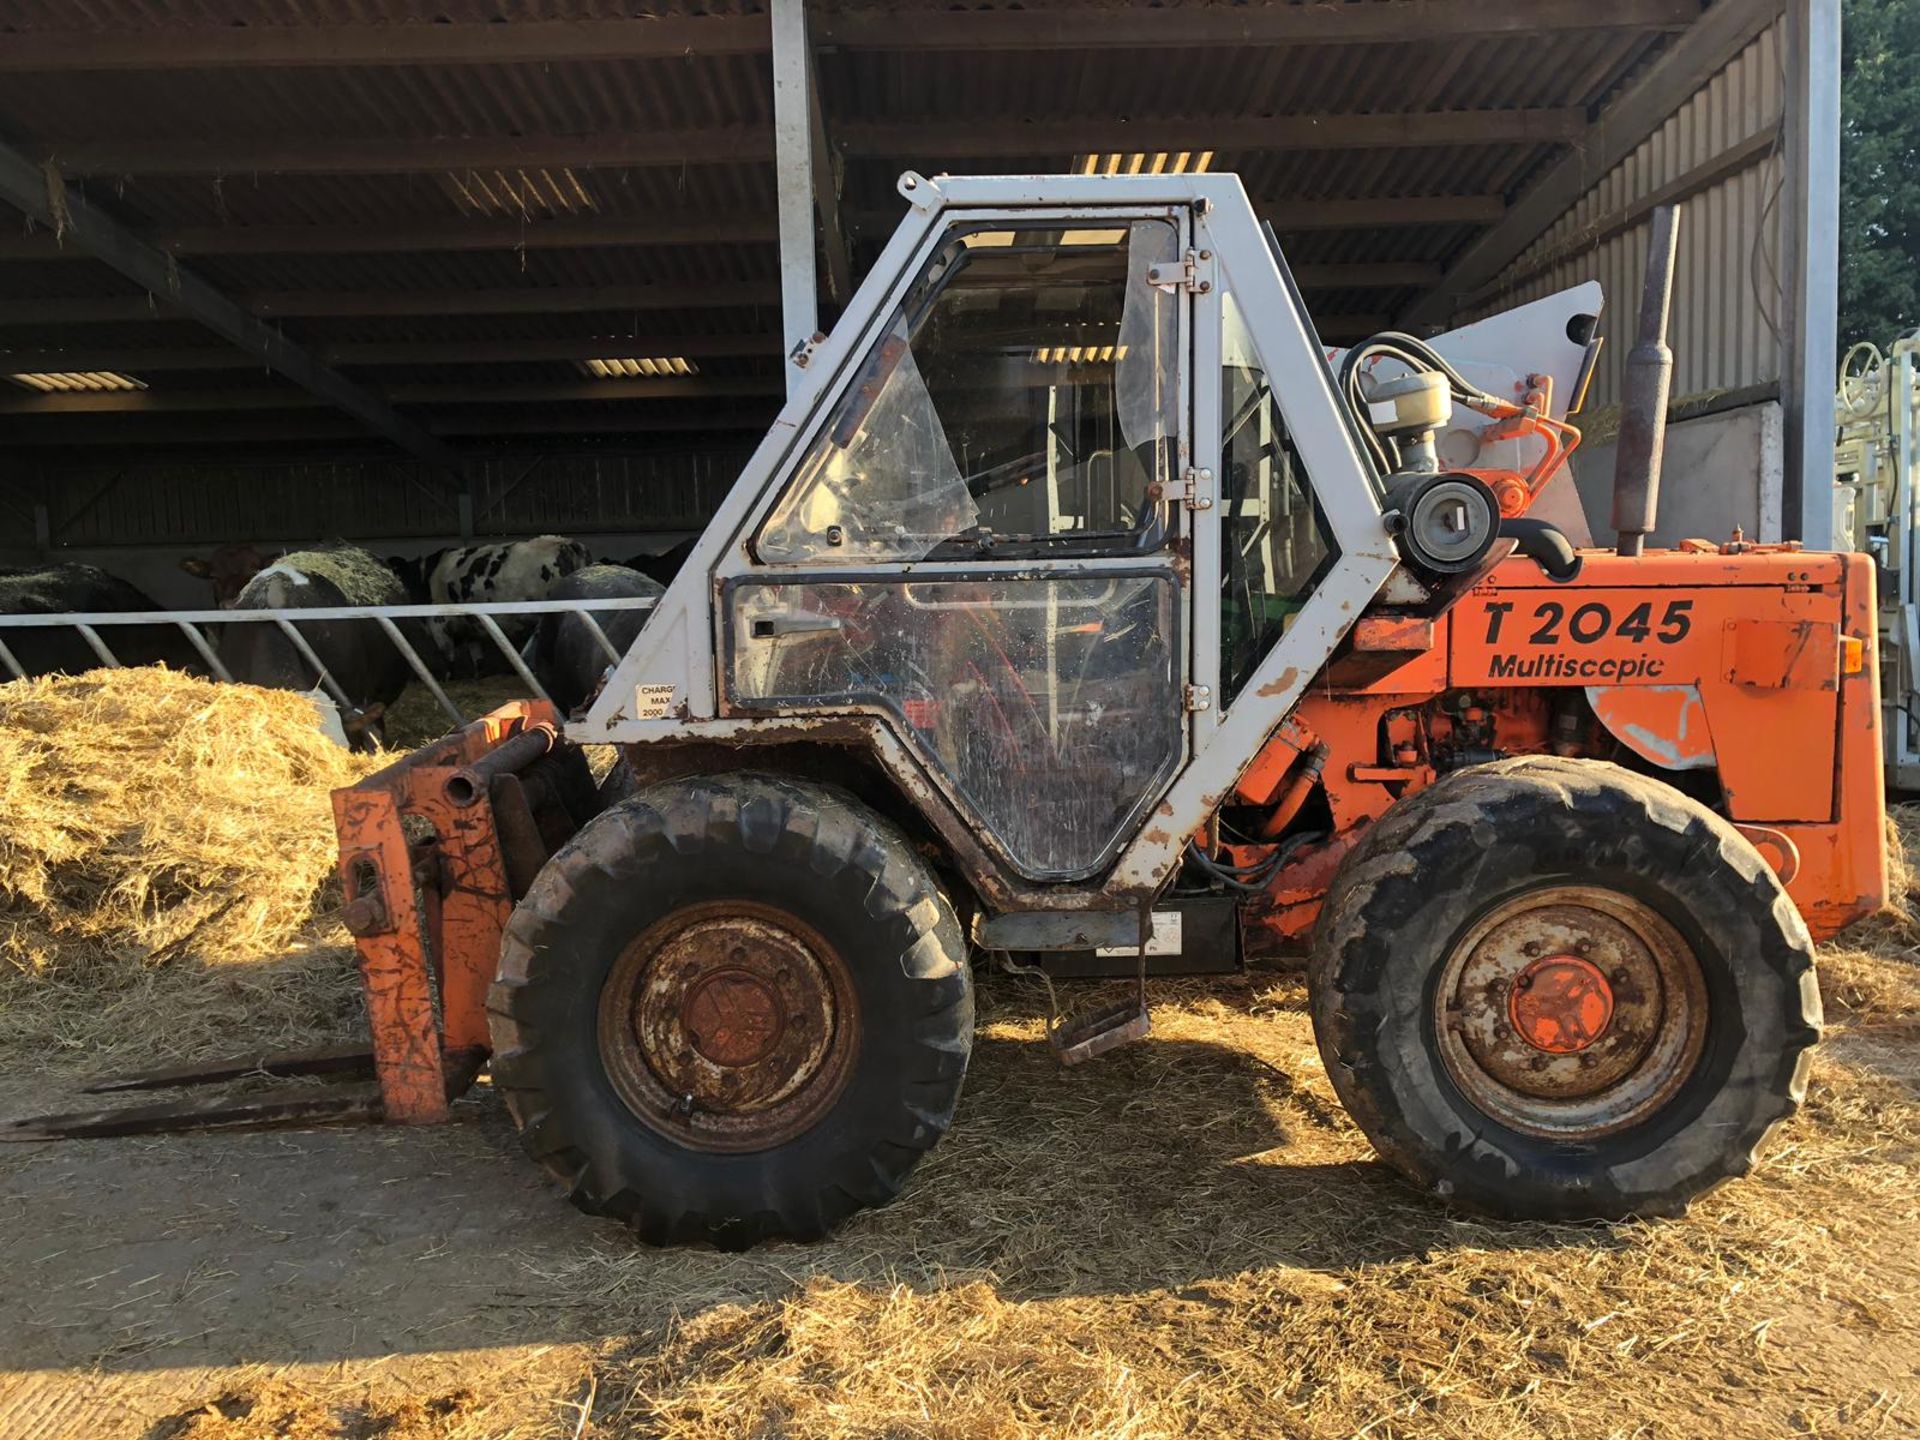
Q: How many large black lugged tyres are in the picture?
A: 2